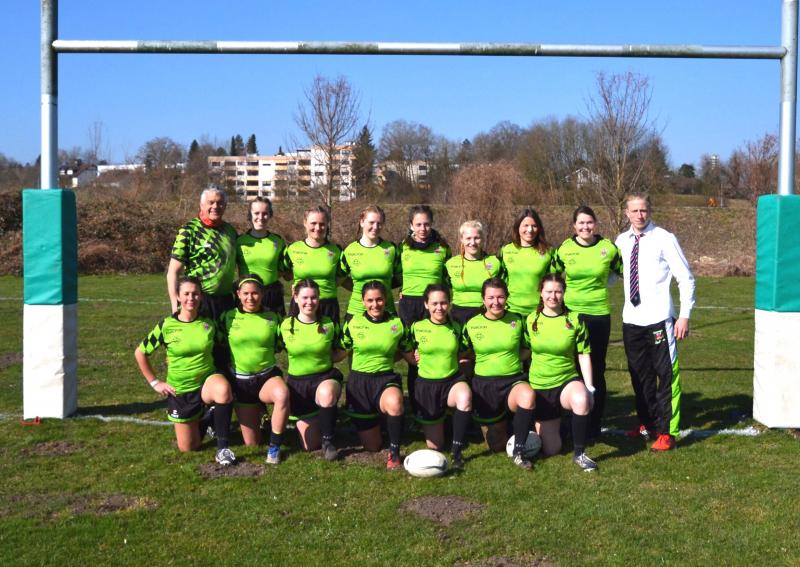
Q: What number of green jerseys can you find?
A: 15